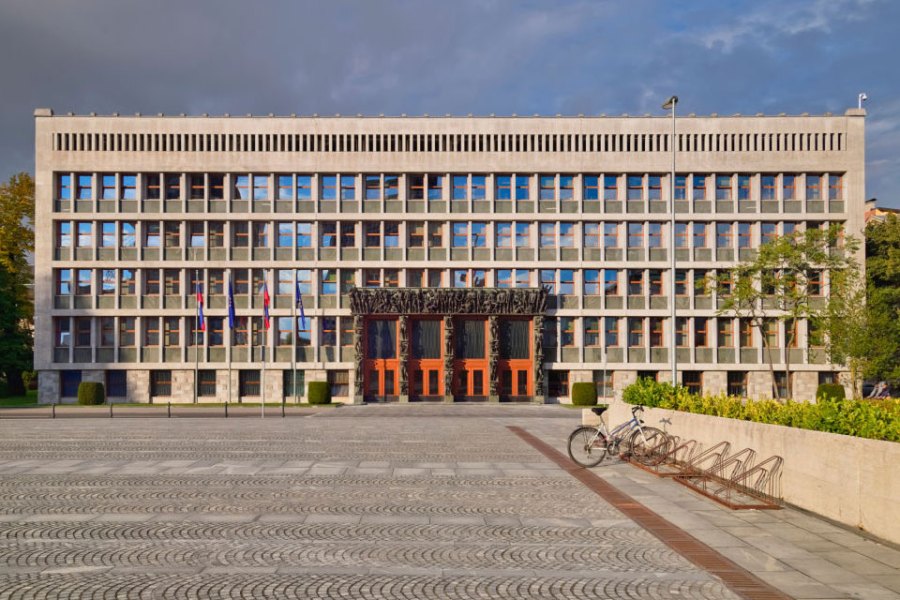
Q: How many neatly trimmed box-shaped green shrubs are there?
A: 4